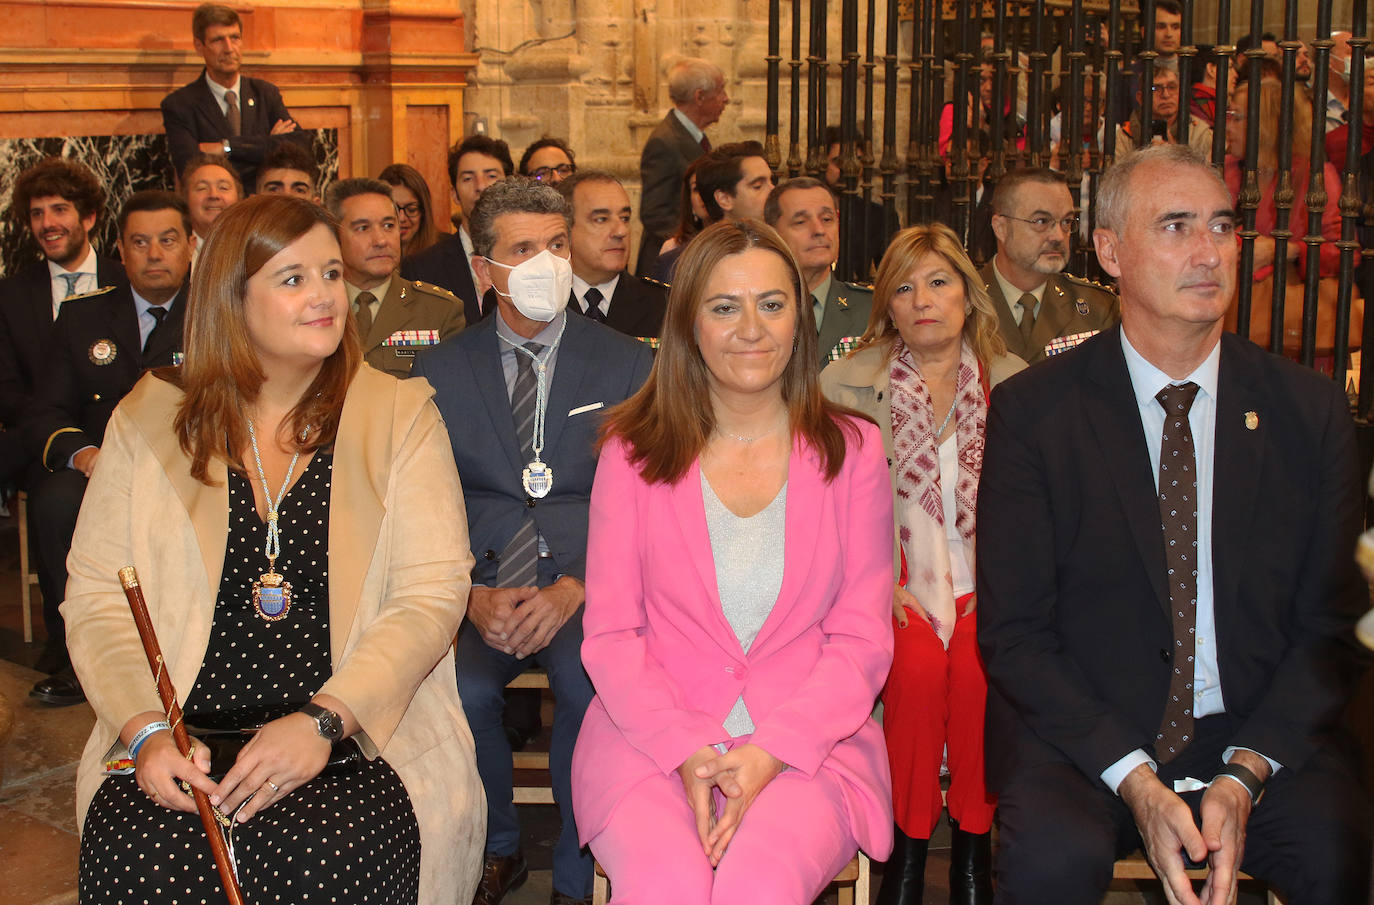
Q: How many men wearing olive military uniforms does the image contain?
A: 3